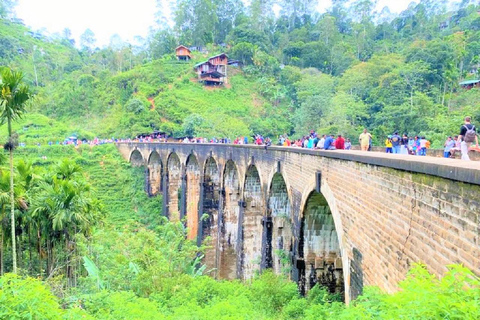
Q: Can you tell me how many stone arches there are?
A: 9